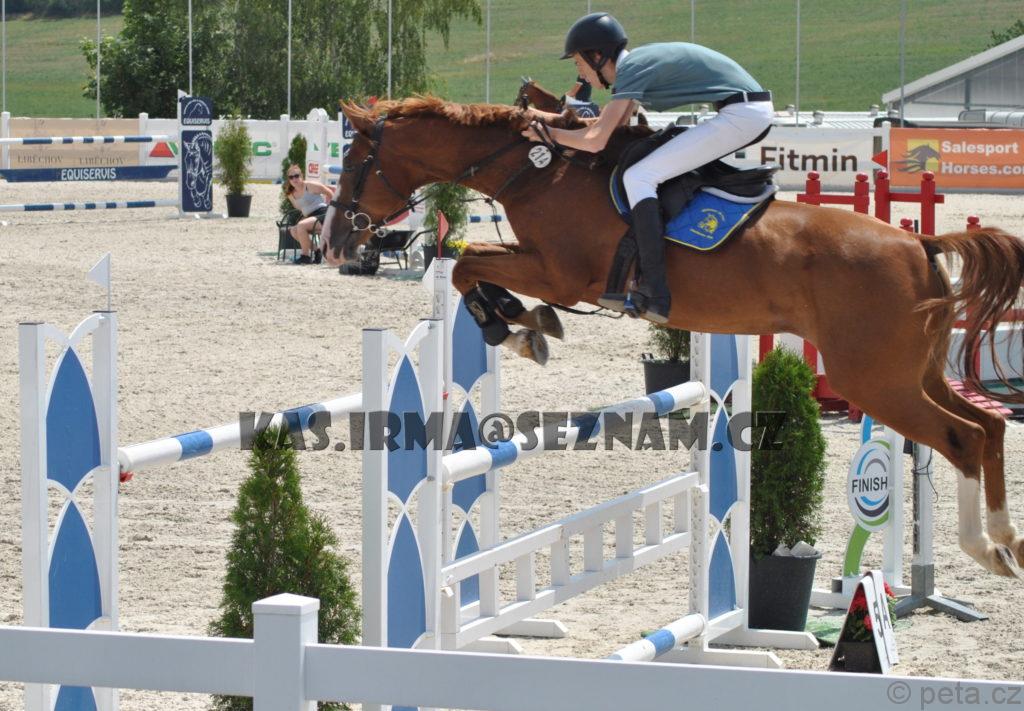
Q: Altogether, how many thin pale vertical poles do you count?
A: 10